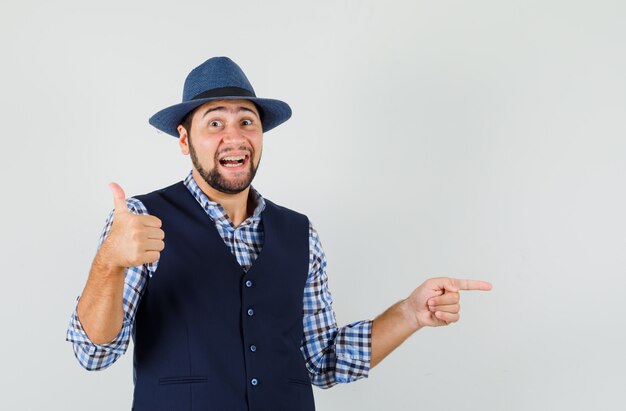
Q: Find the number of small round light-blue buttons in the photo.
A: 4